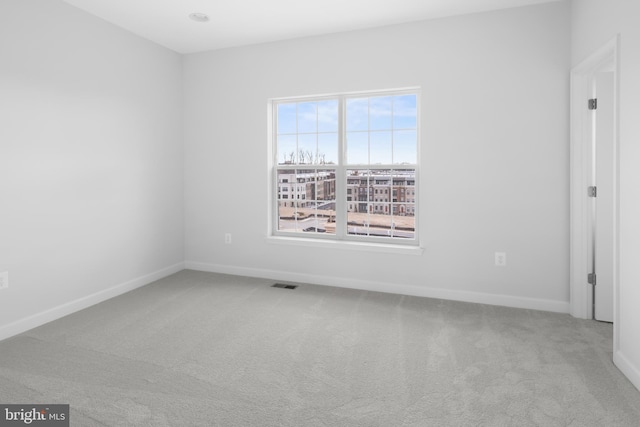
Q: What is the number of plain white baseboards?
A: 3